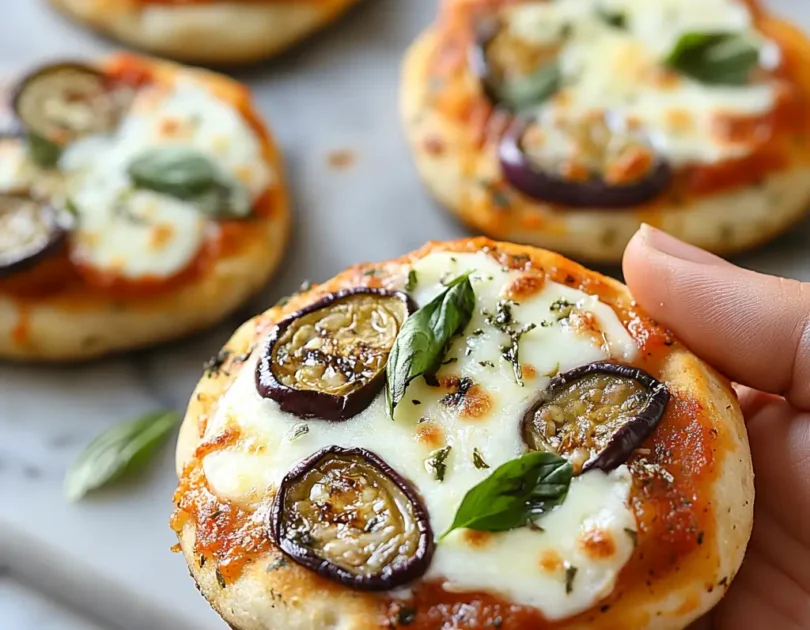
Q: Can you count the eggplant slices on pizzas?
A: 7